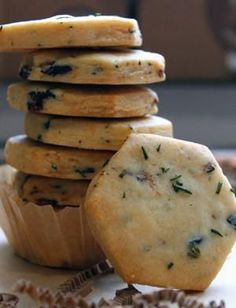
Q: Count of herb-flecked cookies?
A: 7